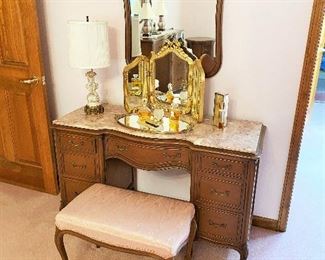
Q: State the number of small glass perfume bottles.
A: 3